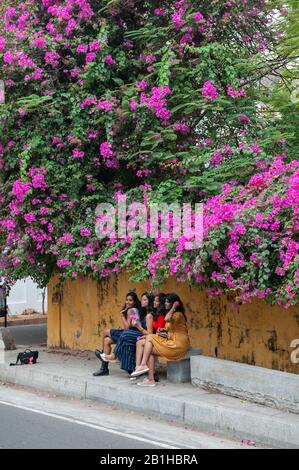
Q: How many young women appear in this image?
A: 4